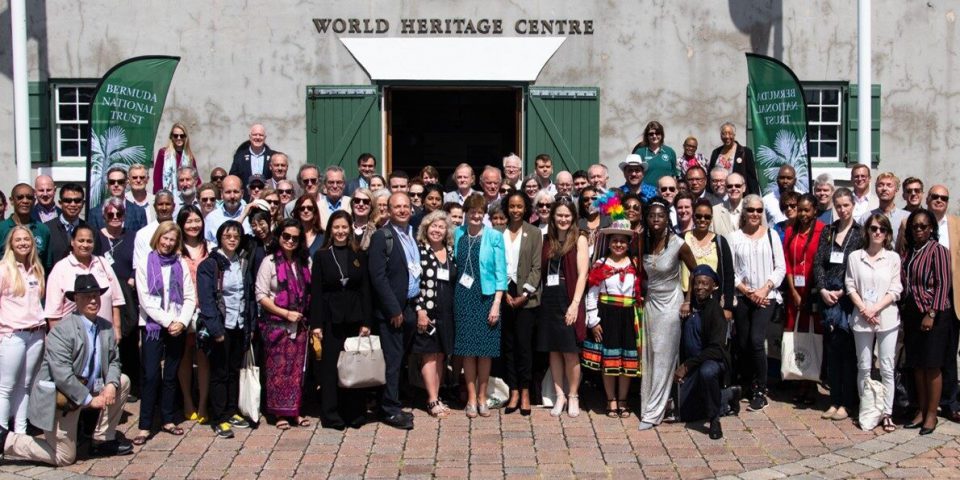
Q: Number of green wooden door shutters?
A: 2